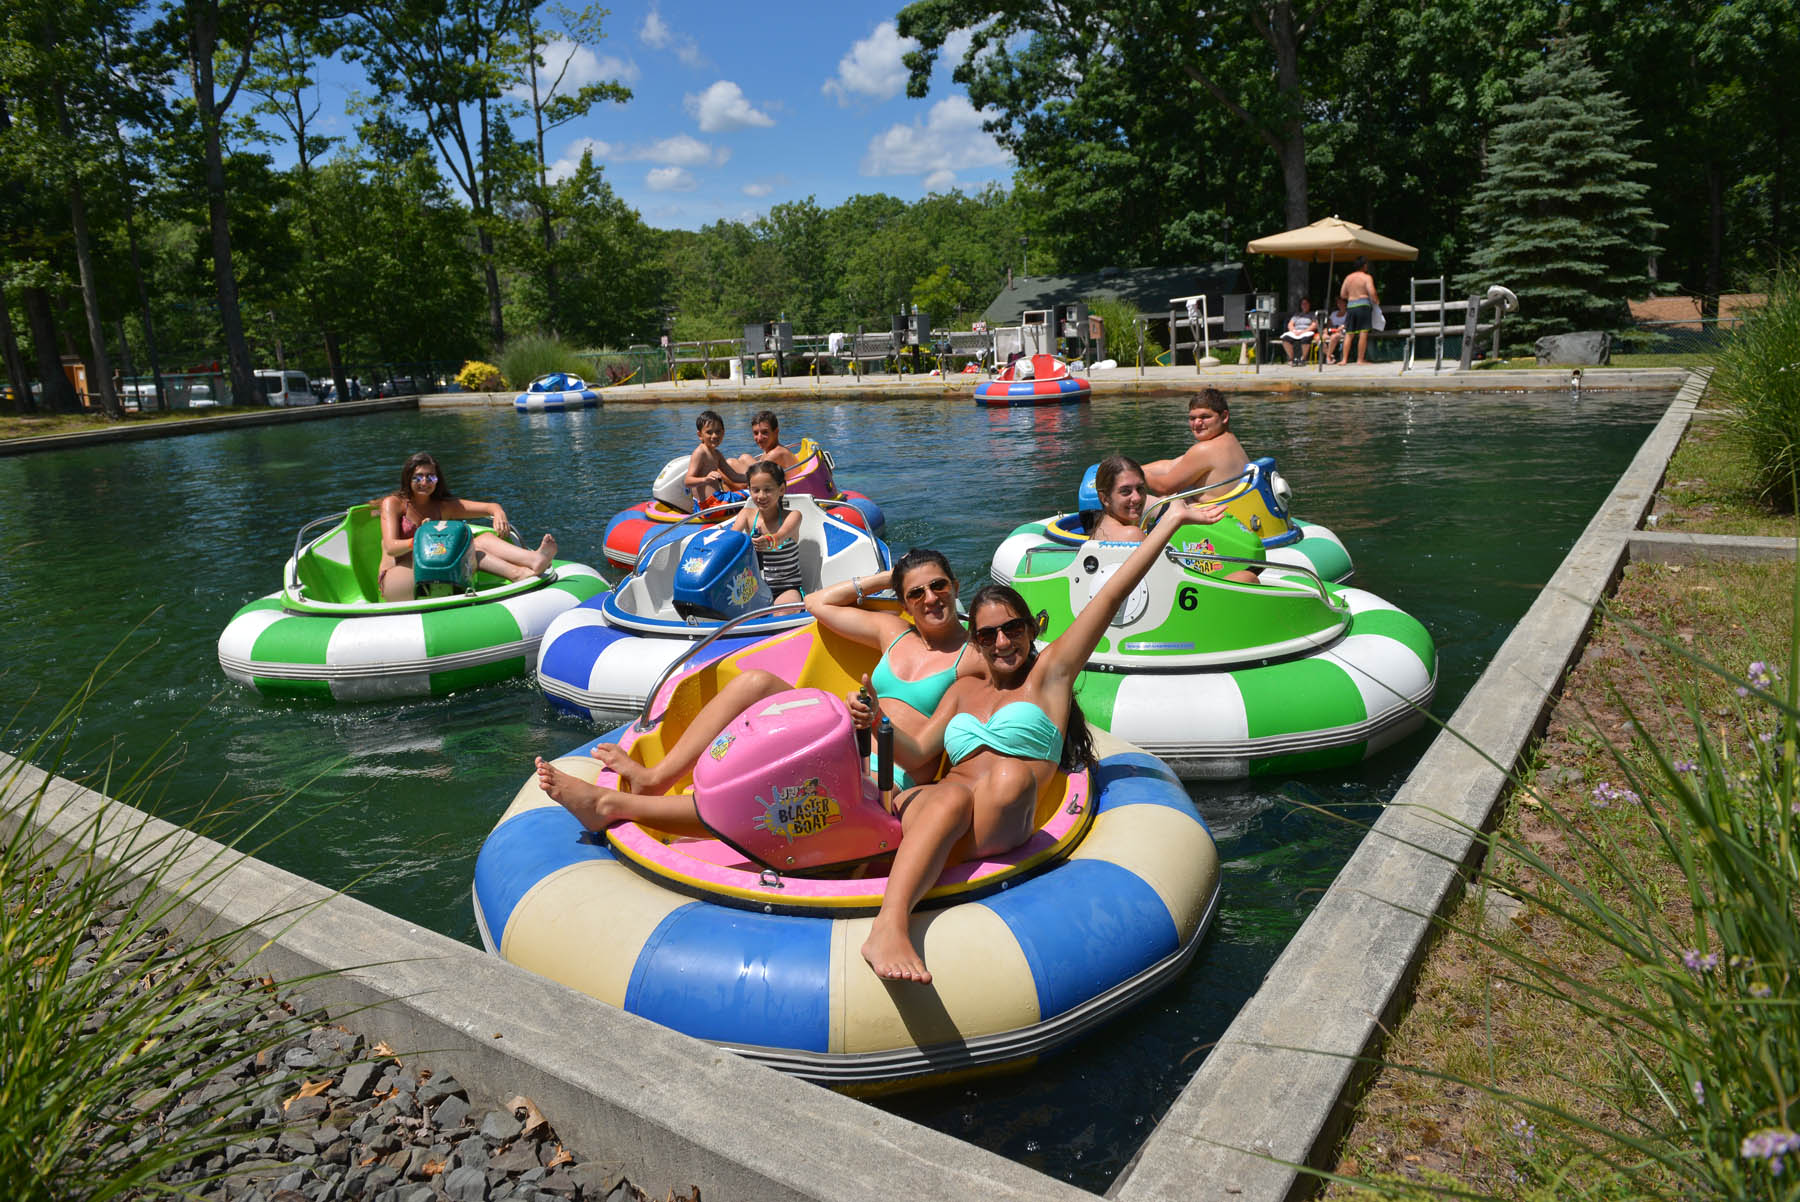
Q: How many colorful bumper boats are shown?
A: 8